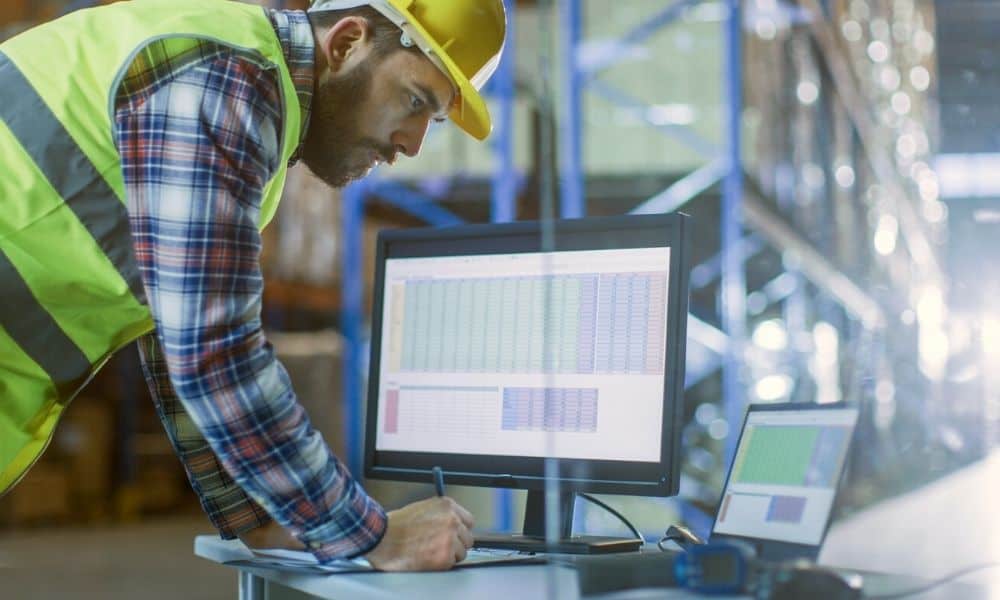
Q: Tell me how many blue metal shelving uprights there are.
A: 4